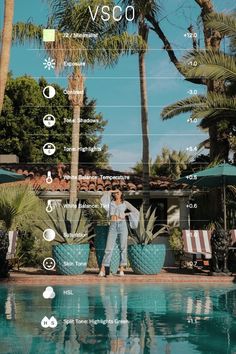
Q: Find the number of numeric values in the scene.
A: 10